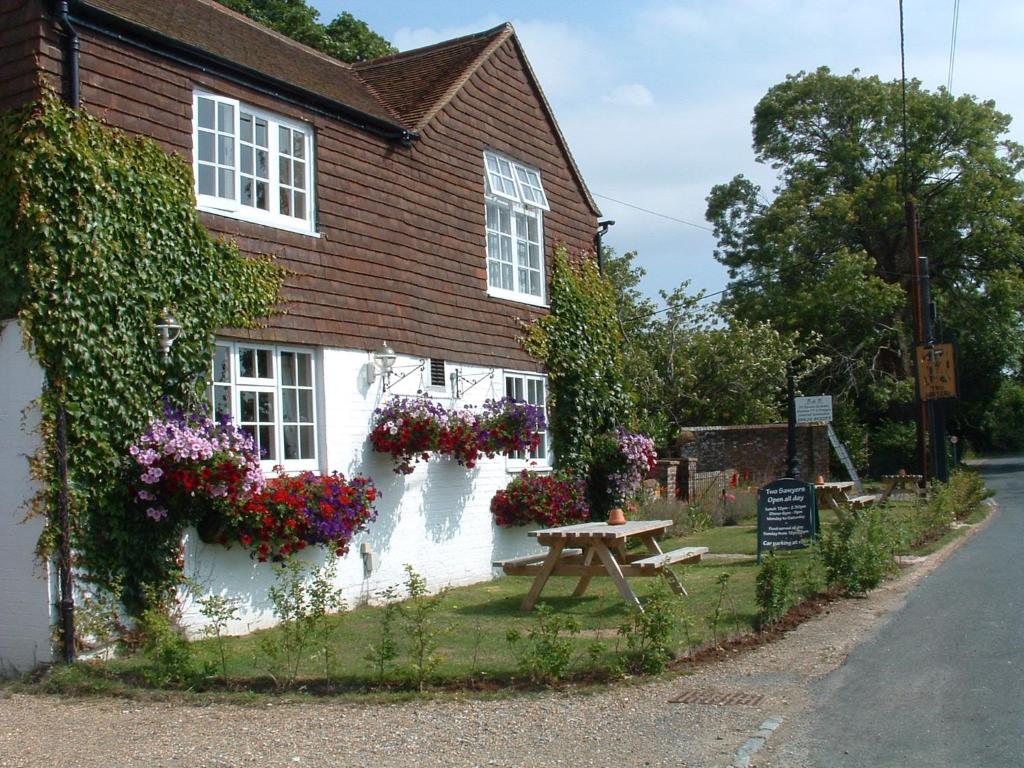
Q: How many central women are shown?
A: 0